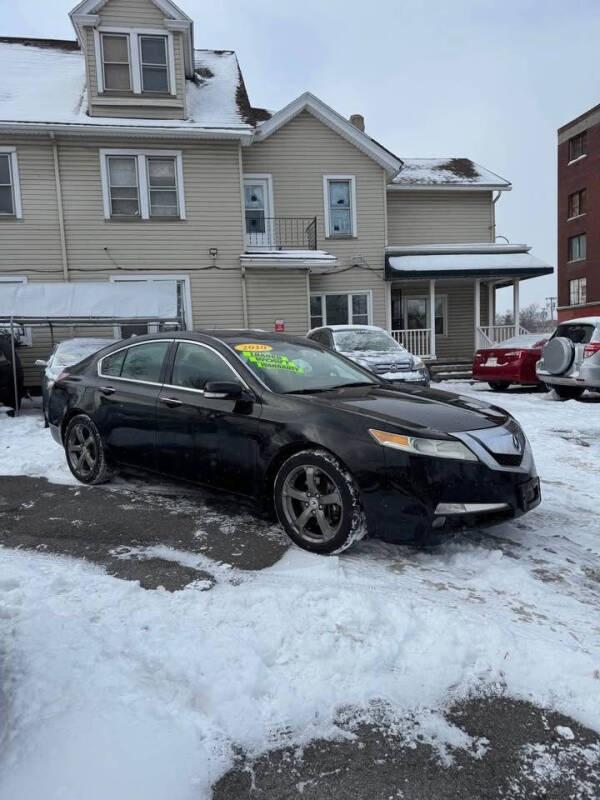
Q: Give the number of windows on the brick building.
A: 4